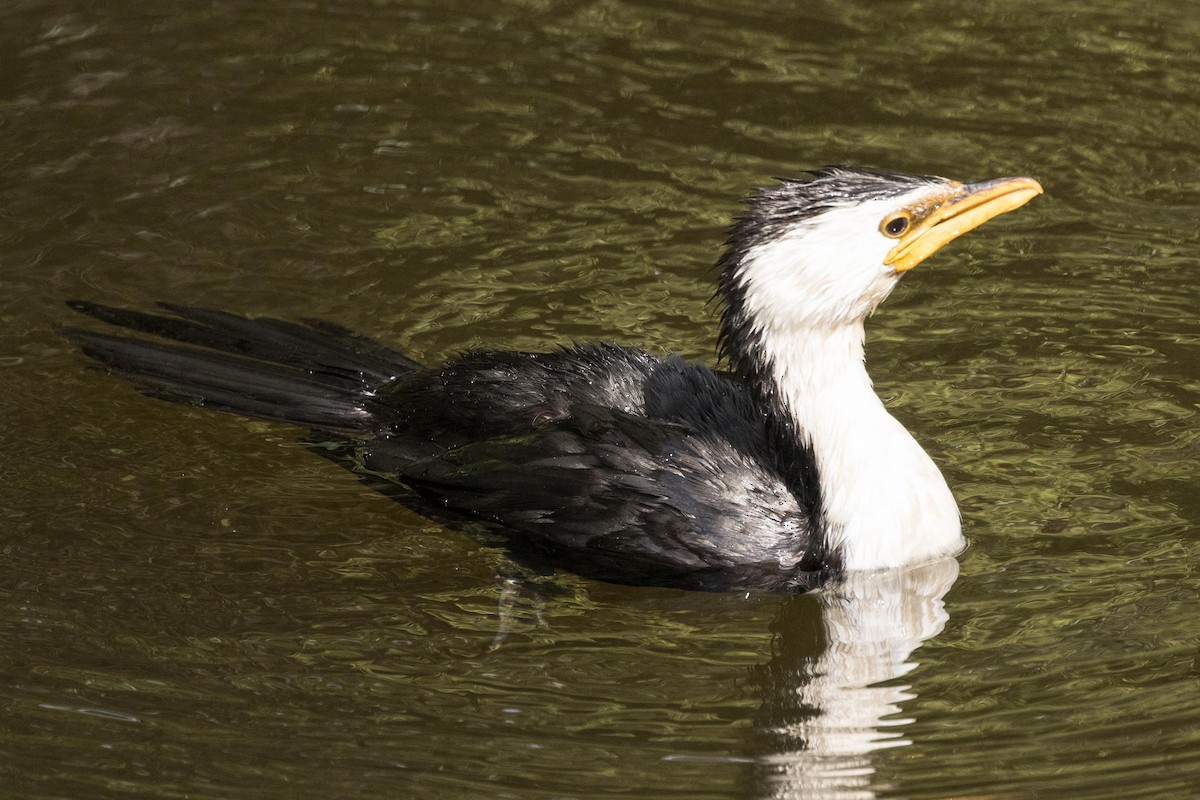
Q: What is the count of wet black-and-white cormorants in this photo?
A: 1